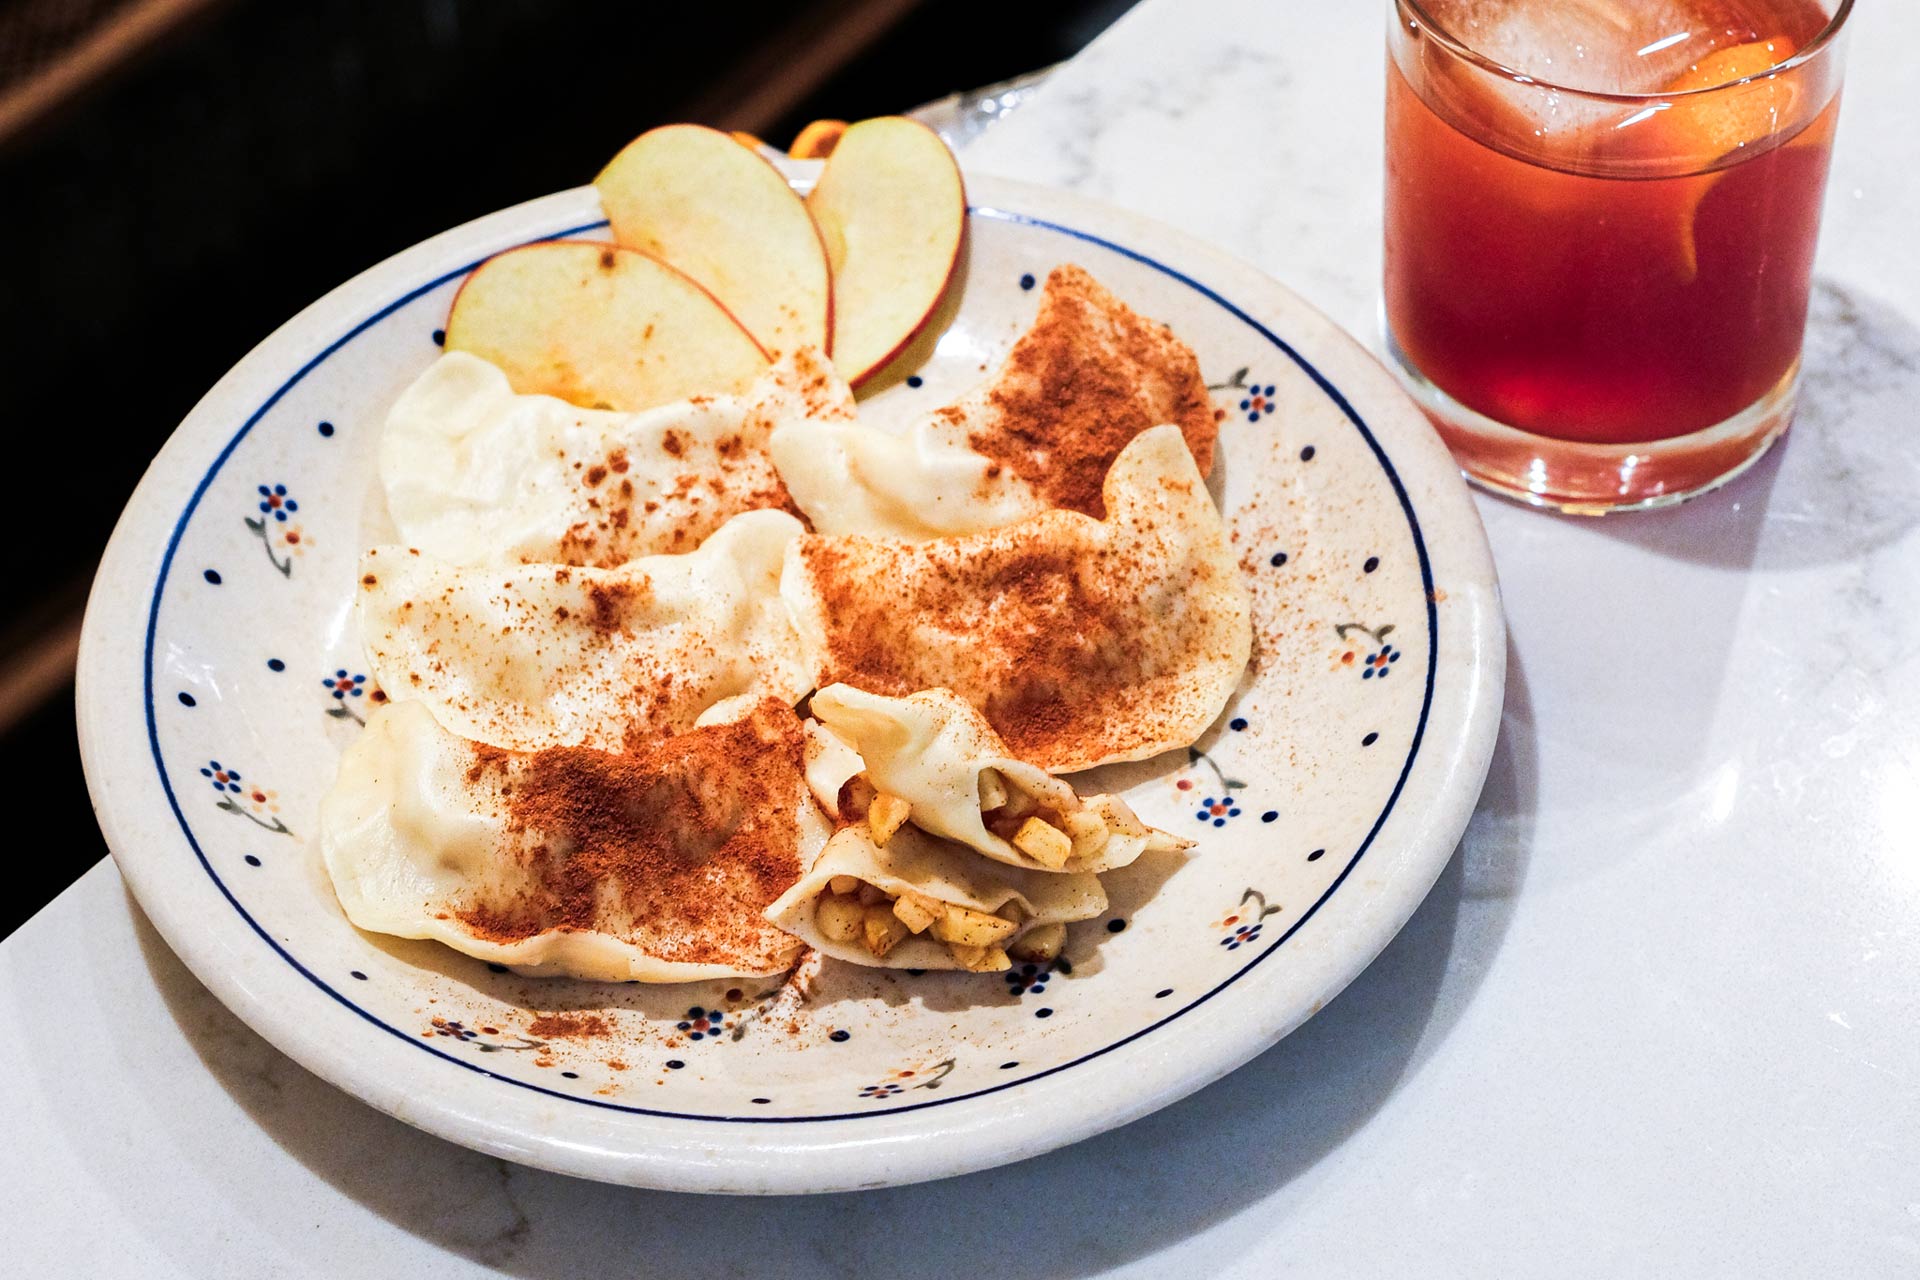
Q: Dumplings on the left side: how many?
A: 3